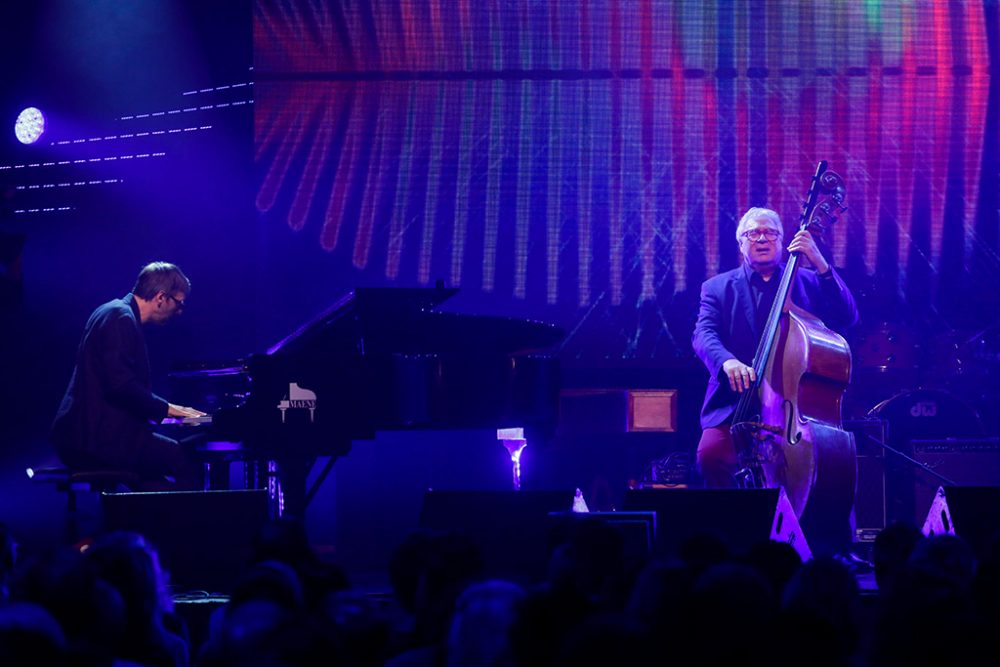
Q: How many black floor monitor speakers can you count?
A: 4